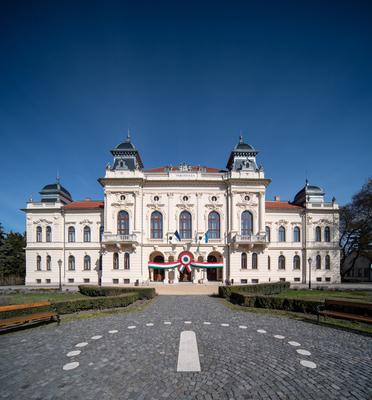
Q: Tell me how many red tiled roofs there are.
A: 3